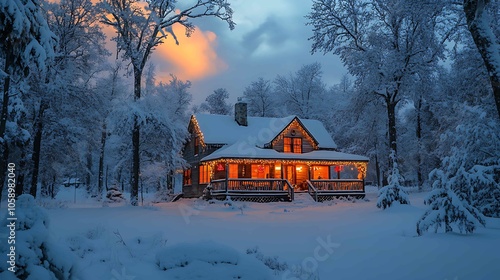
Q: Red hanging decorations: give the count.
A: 3